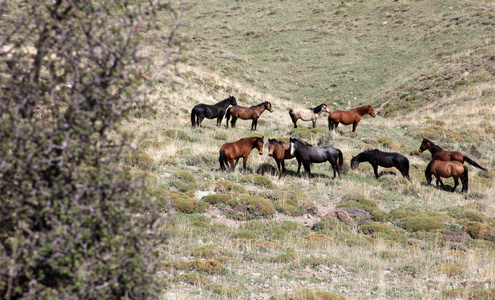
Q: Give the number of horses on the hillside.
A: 10